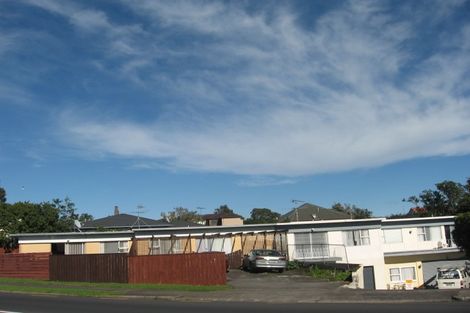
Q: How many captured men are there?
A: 0